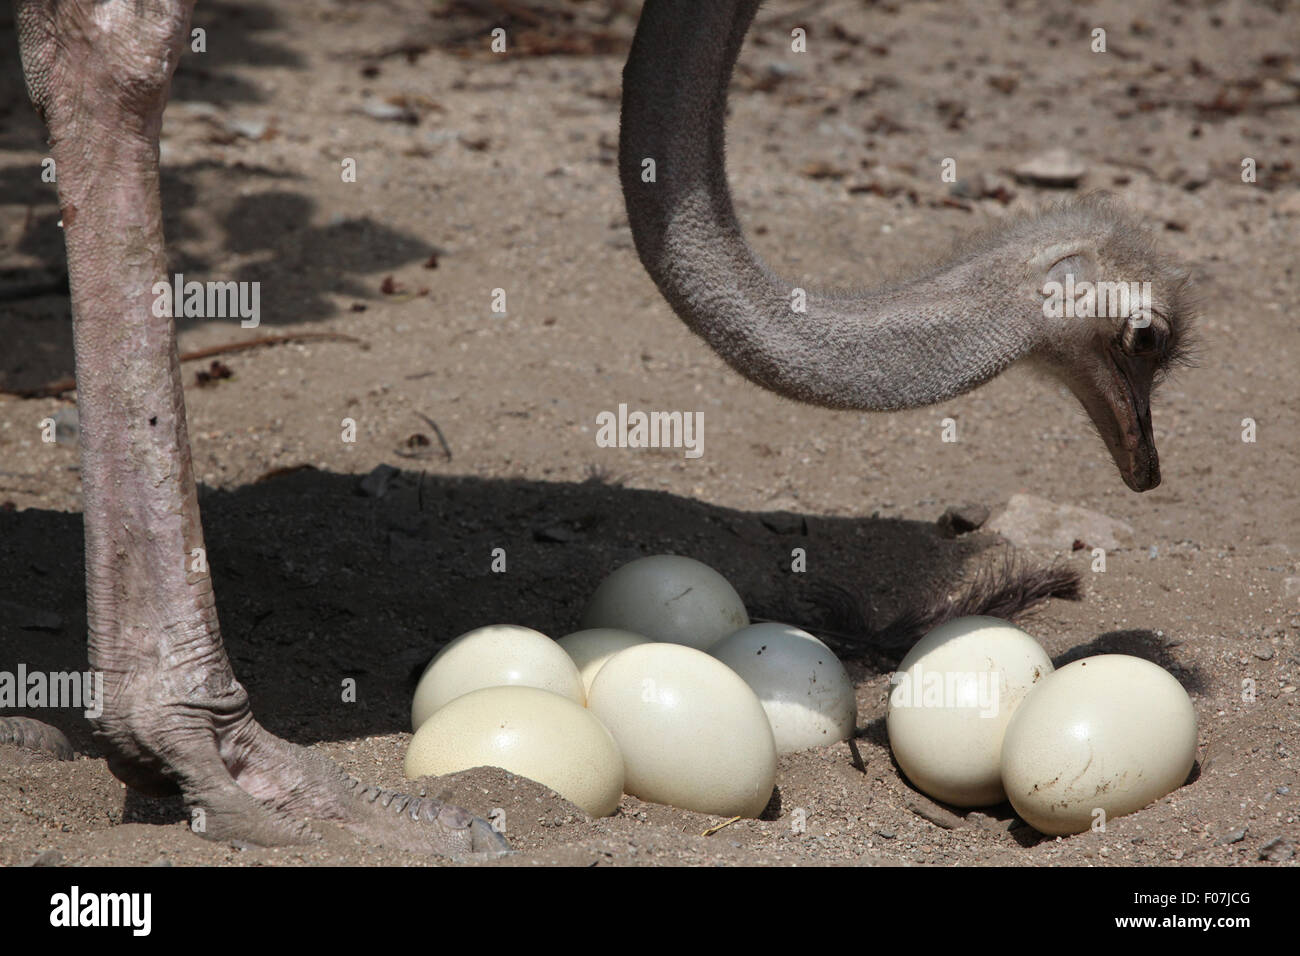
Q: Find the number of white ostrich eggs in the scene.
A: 8